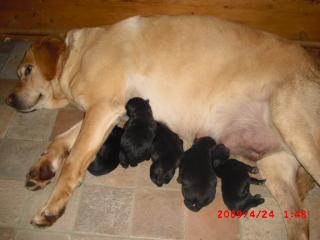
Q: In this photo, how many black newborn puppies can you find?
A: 5